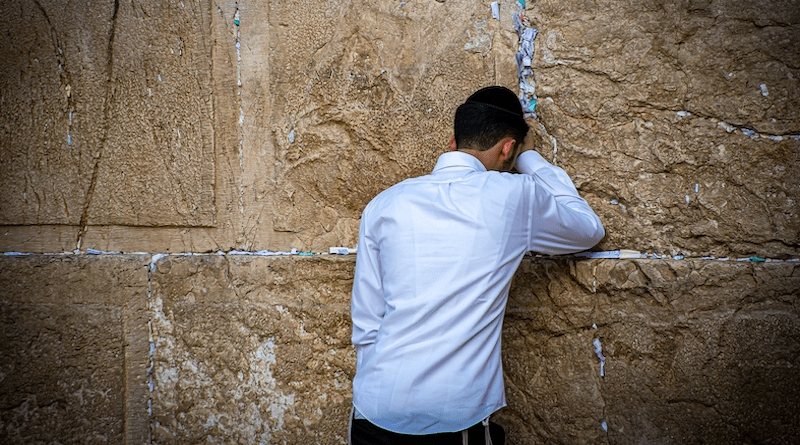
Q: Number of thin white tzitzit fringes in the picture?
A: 3